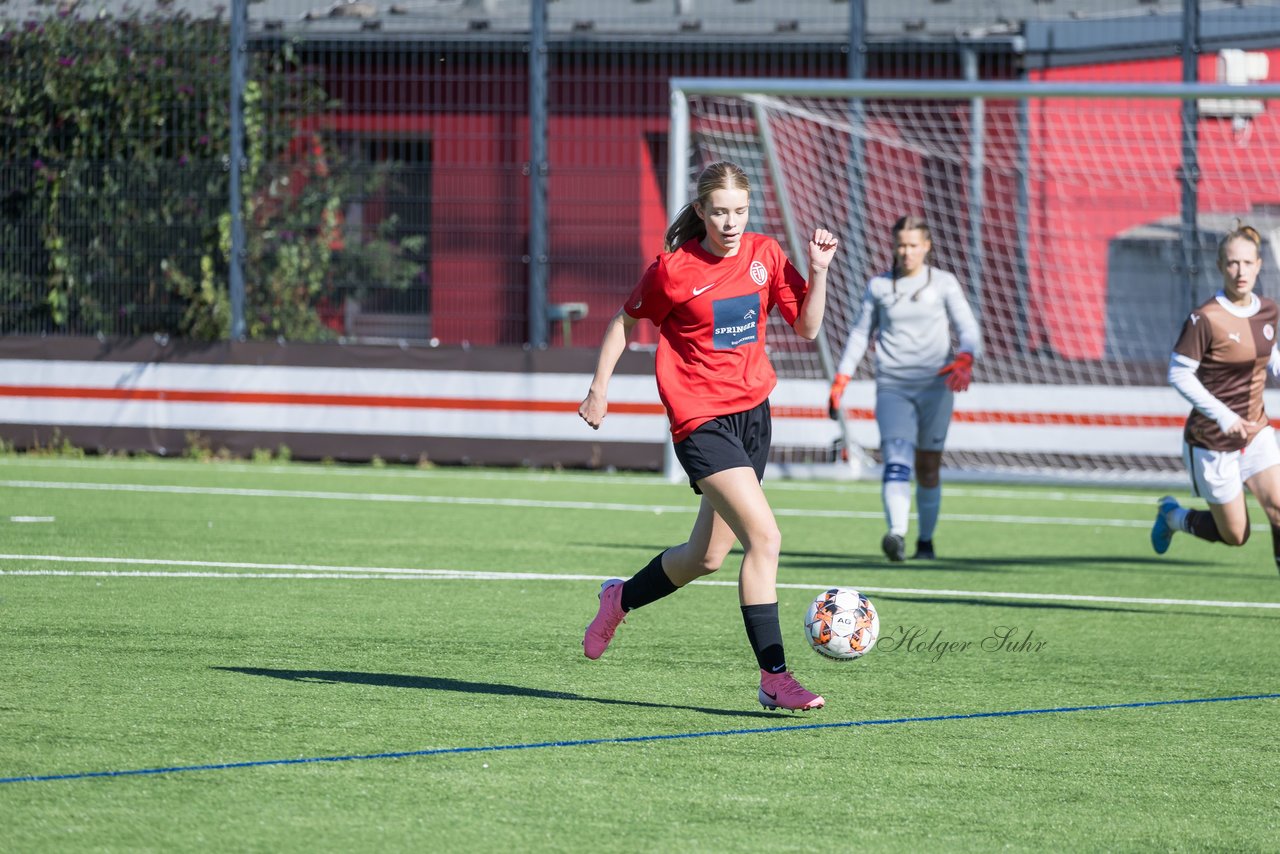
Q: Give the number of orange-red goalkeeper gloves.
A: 2